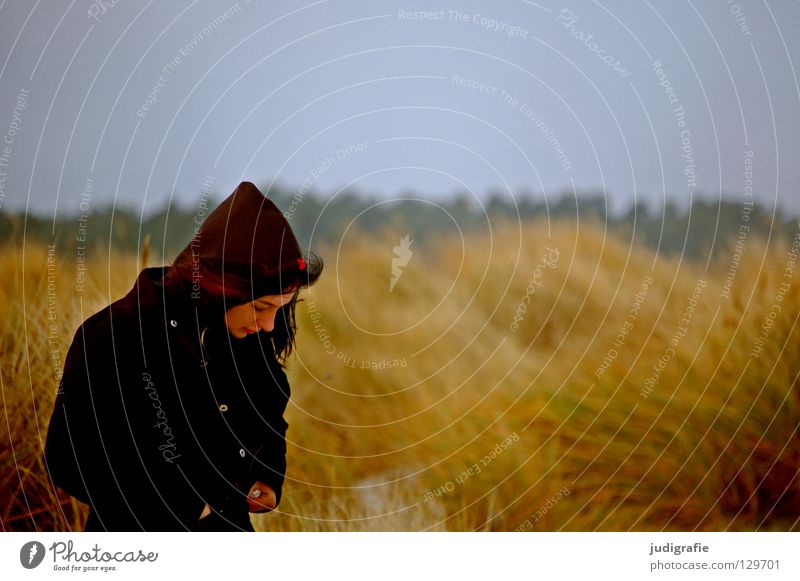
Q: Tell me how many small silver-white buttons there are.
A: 3